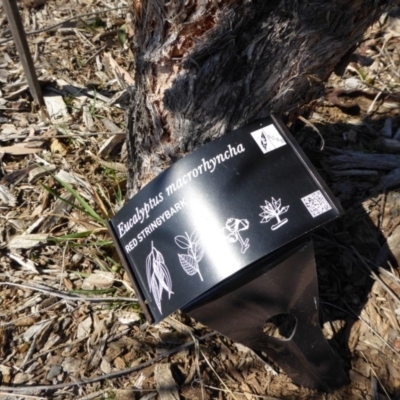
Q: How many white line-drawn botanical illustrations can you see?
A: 4